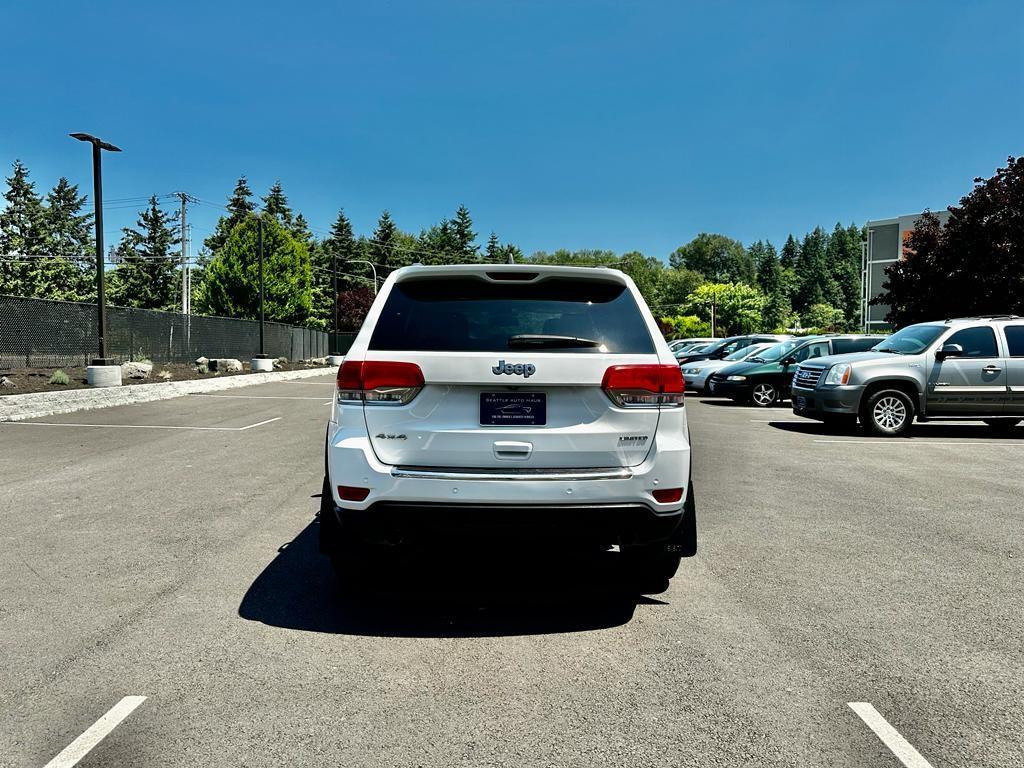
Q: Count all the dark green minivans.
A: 1